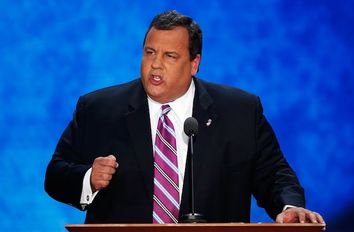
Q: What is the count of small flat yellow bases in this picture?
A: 0